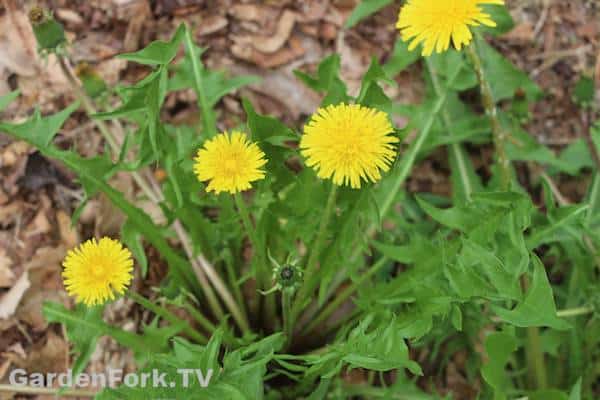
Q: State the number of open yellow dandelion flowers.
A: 4